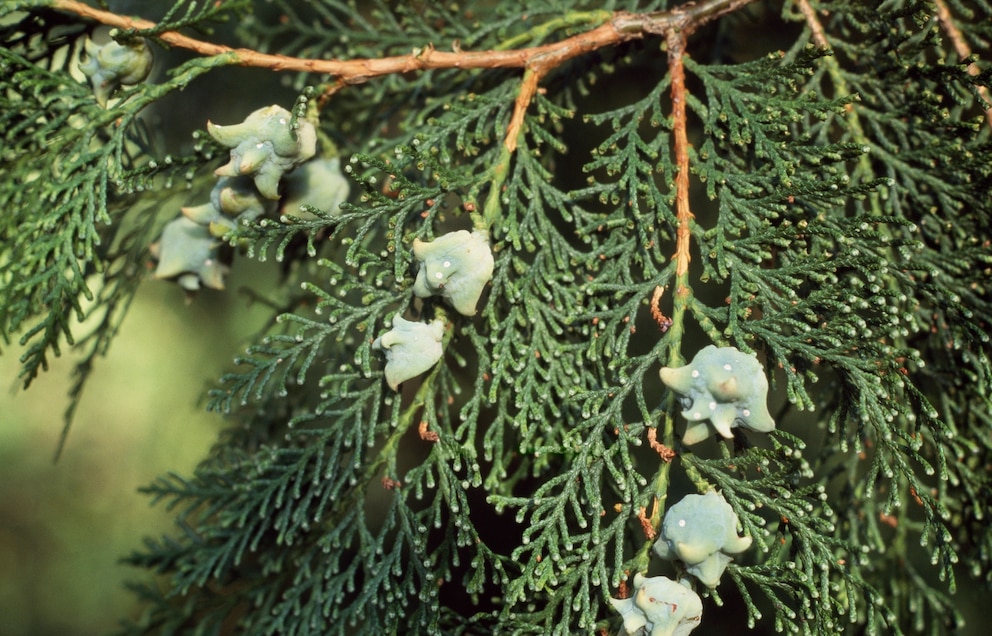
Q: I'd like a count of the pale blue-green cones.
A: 10